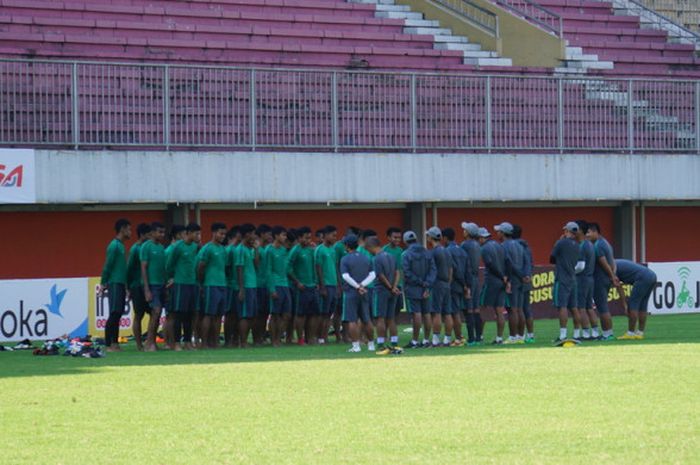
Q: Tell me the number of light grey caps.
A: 6